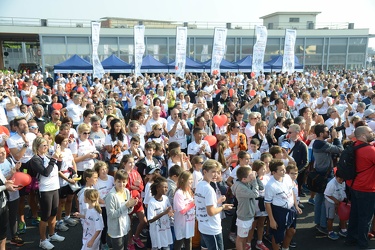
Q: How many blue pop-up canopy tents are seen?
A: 7